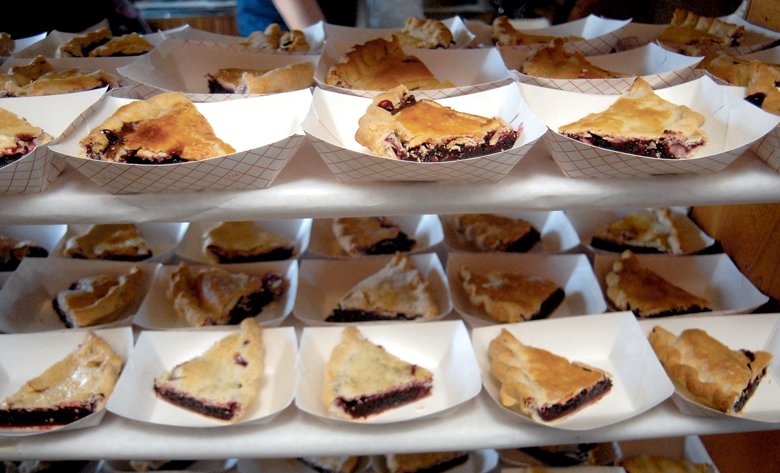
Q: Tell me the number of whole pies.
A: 0